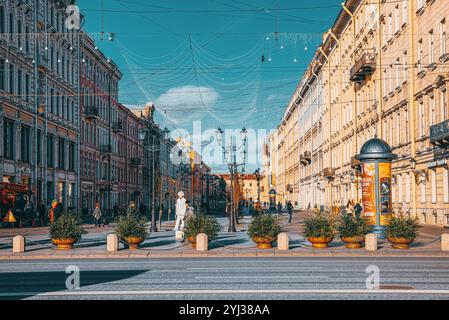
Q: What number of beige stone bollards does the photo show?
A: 6